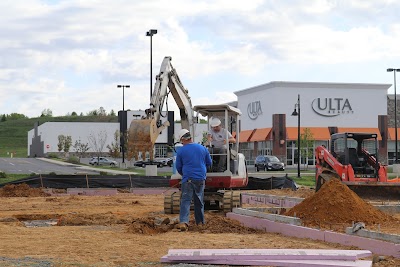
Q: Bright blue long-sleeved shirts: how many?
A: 1